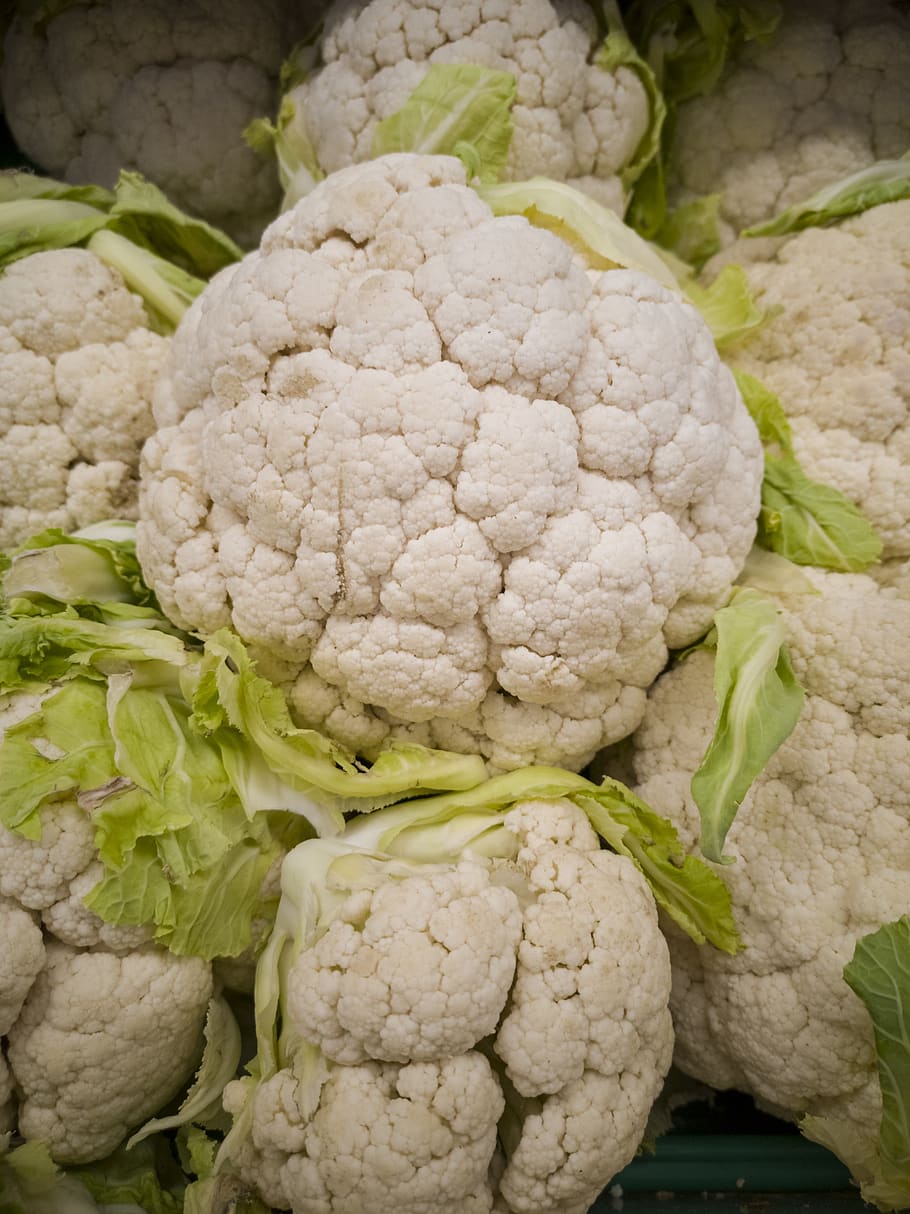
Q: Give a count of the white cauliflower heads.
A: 9